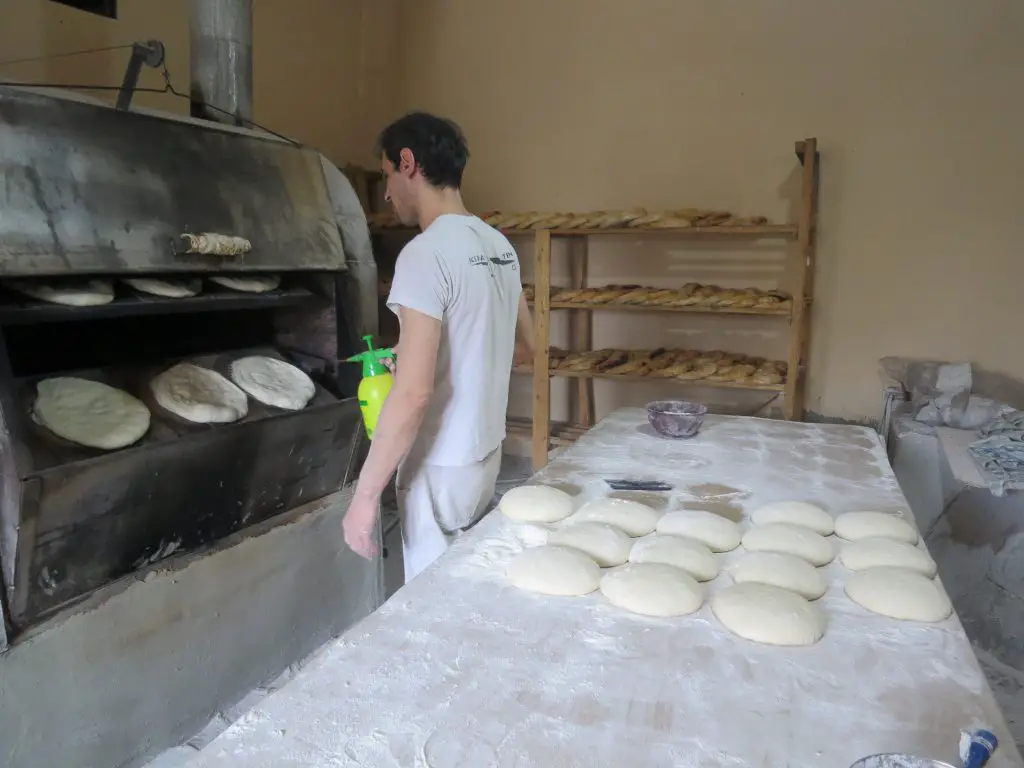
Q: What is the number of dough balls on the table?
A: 14